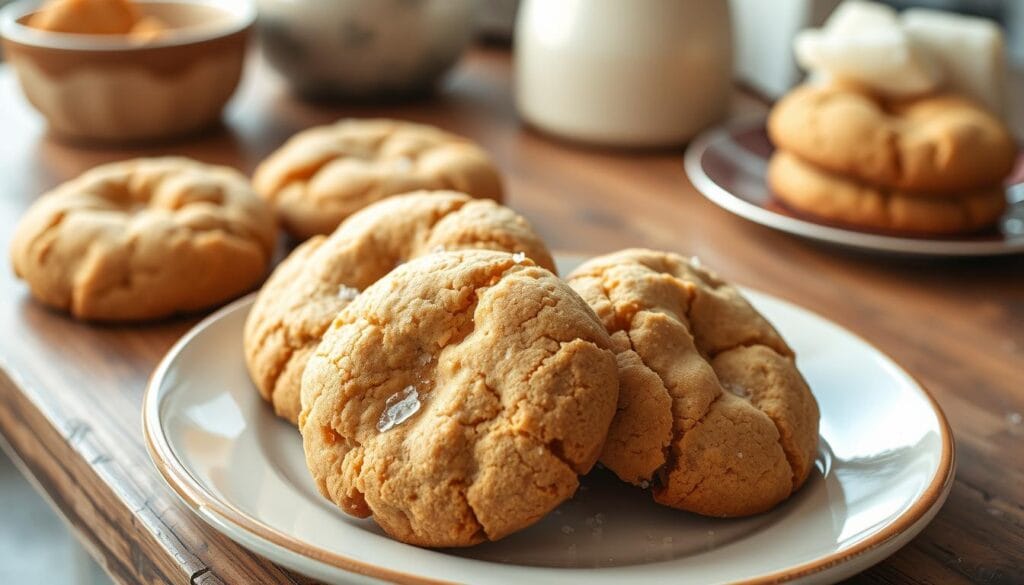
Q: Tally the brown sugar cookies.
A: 7